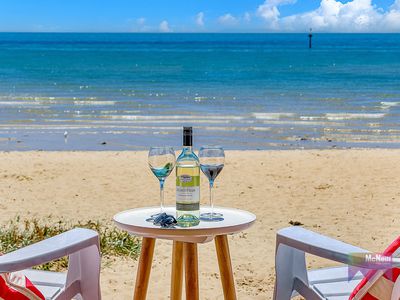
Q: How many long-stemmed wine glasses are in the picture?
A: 2